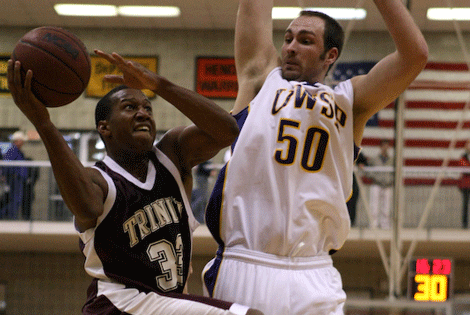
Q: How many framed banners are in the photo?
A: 3